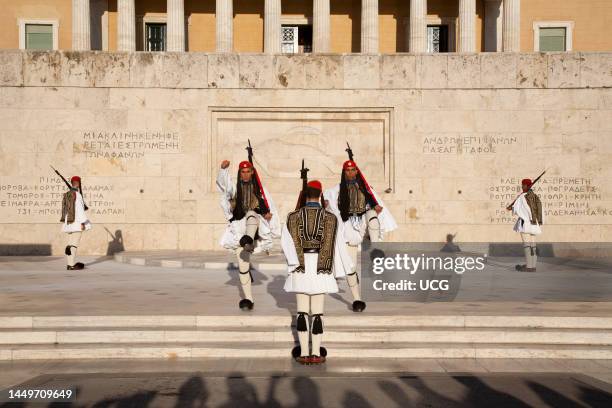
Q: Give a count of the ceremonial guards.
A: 5